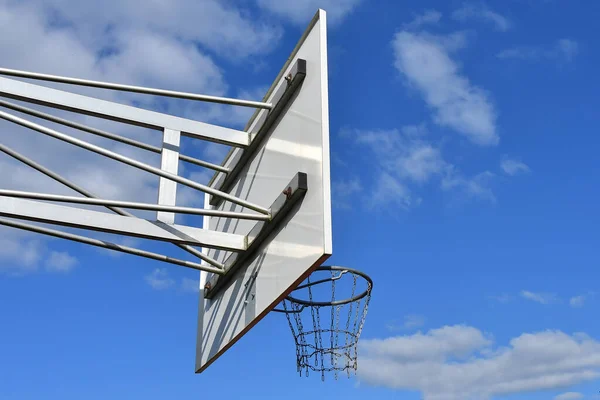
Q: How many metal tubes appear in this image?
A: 6